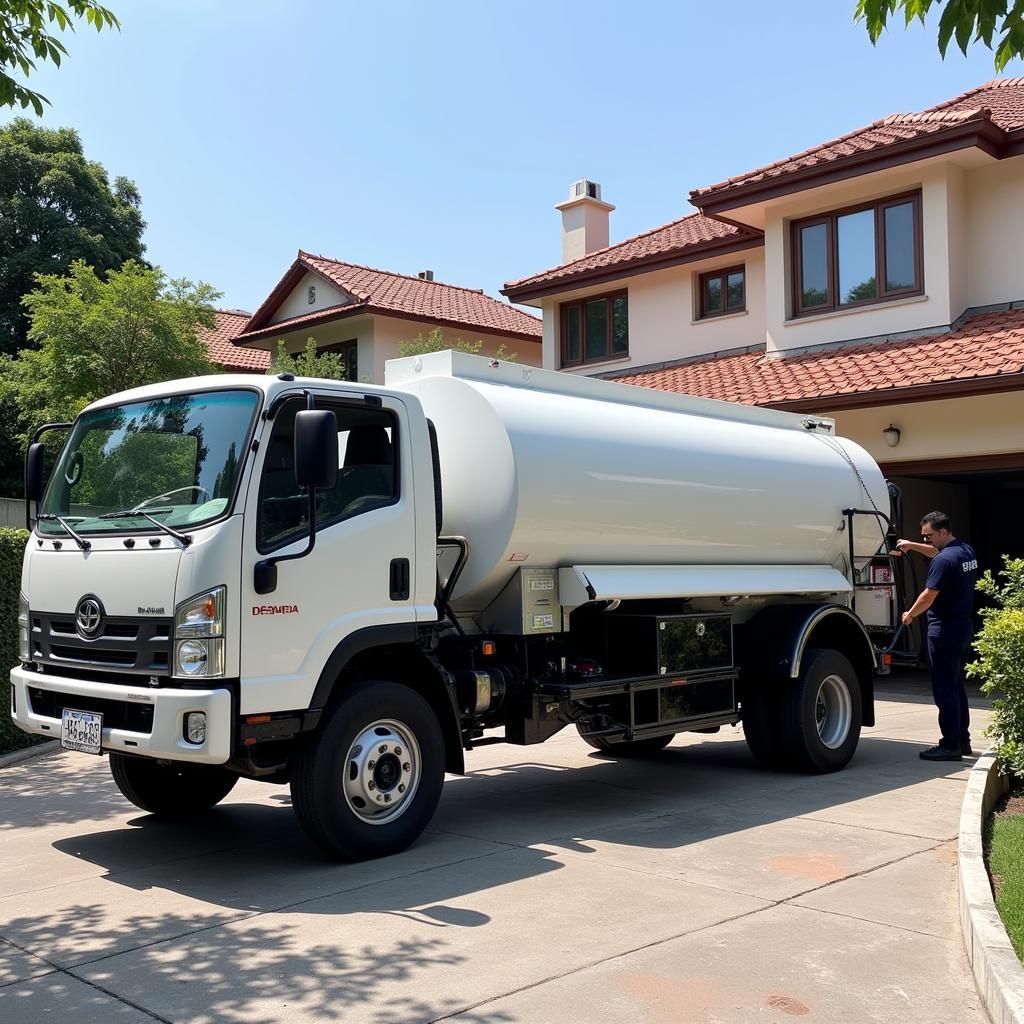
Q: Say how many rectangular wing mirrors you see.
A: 2